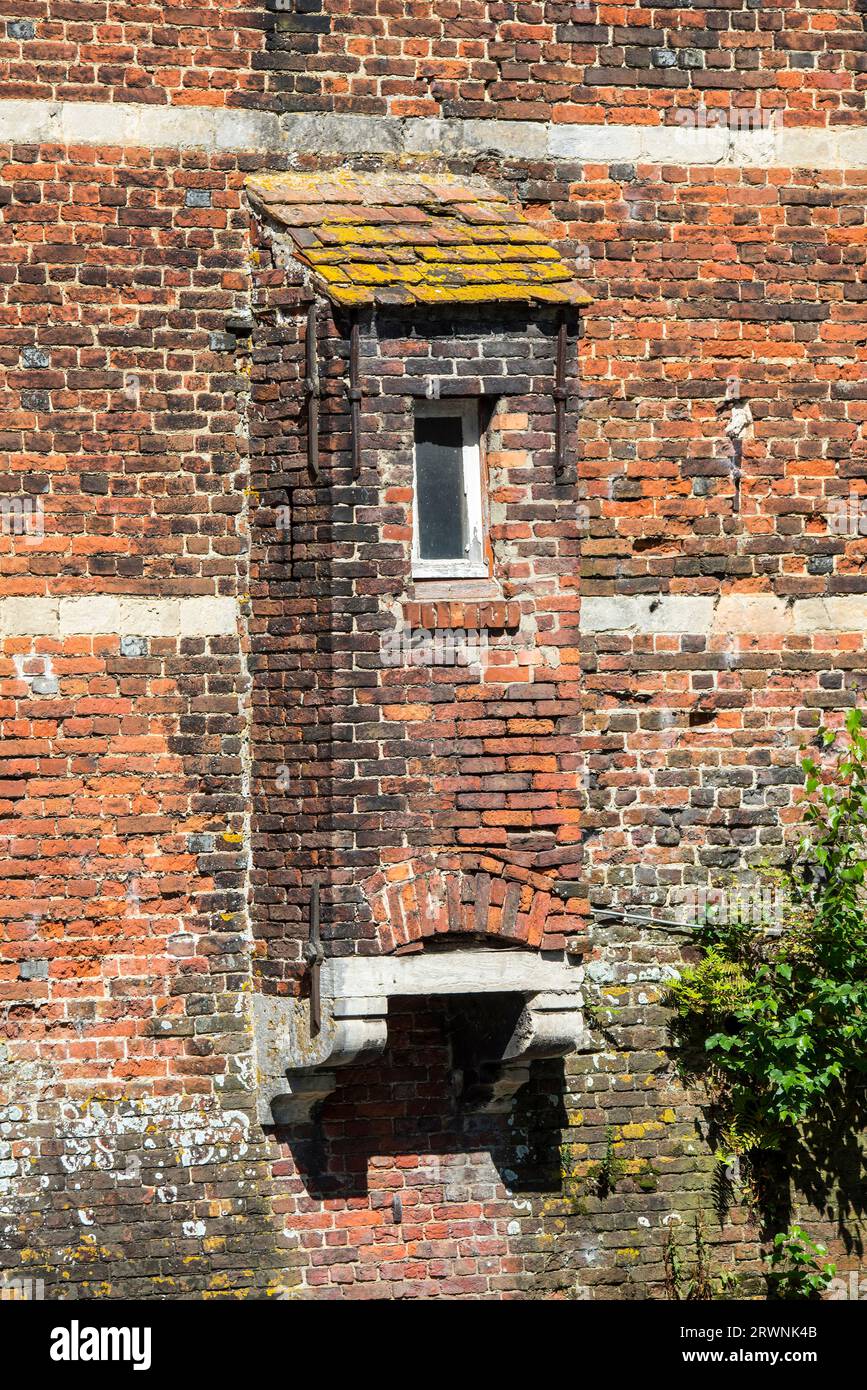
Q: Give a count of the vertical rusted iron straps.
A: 4